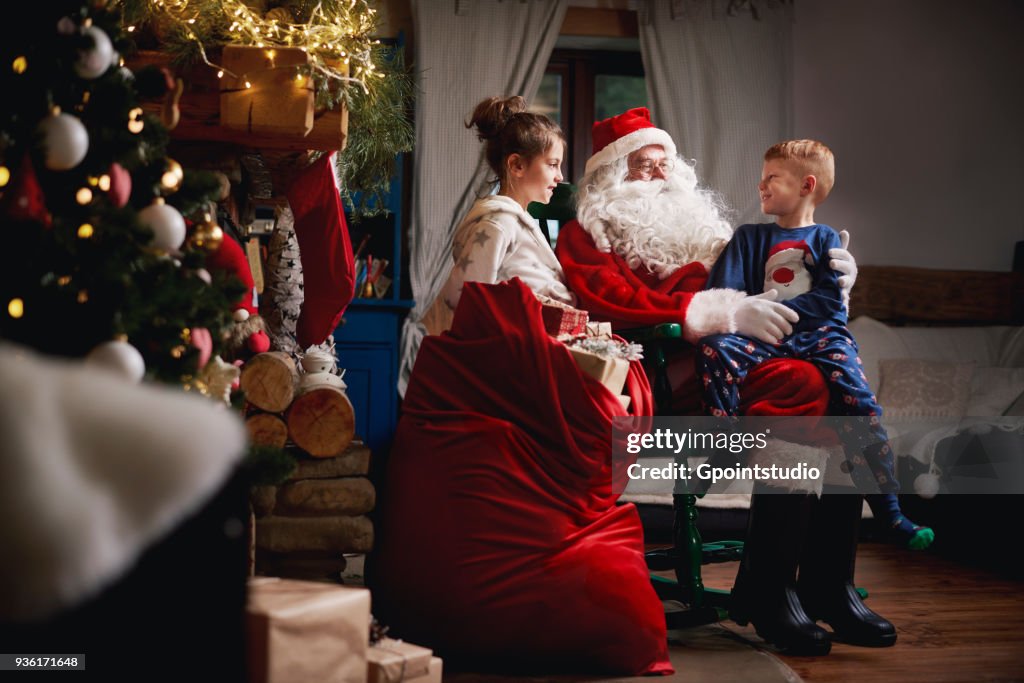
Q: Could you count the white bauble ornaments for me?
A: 4